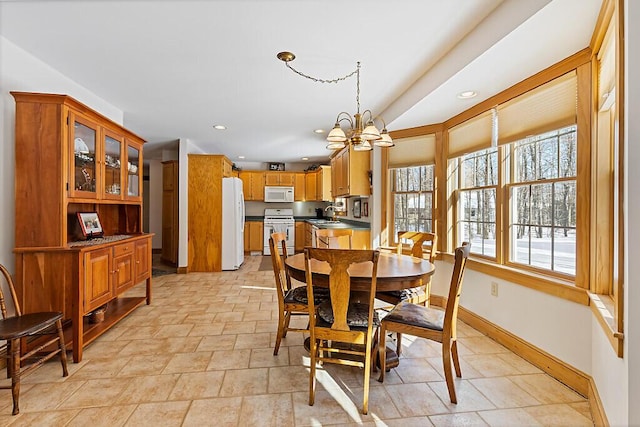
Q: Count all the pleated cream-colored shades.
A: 4